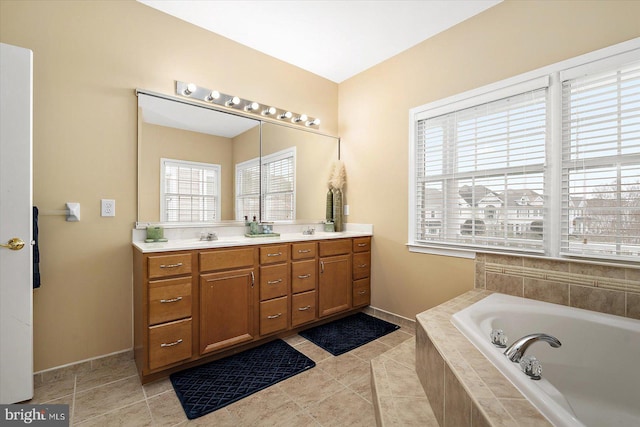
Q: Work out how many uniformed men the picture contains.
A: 0